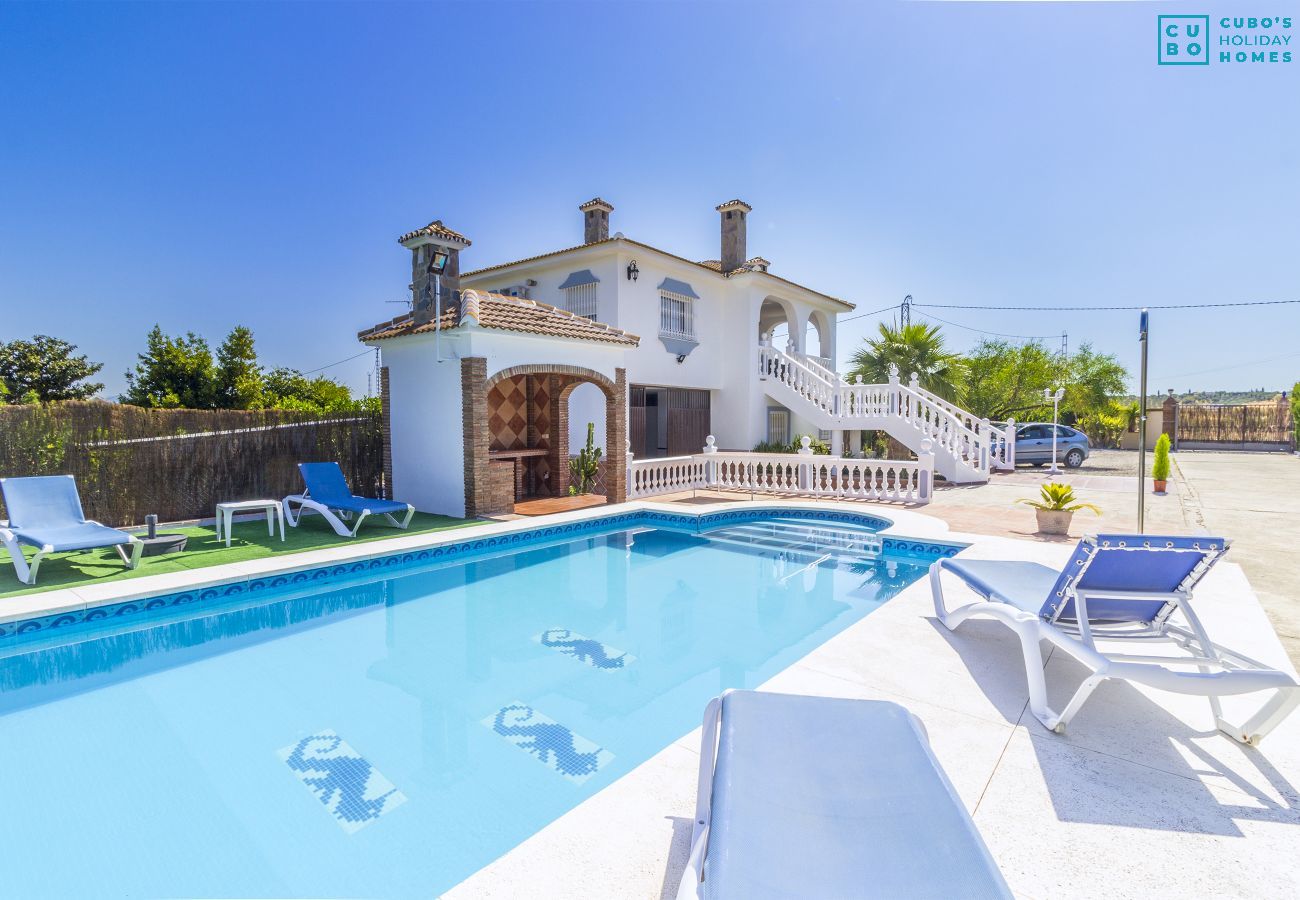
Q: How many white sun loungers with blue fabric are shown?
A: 4